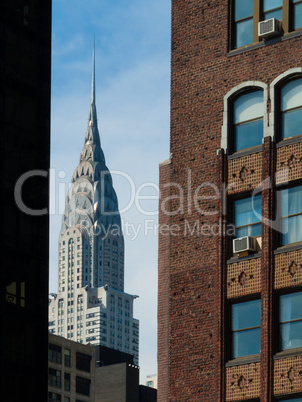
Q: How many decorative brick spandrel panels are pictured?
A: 6